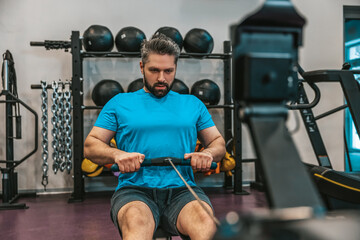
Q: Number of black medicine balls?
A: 8